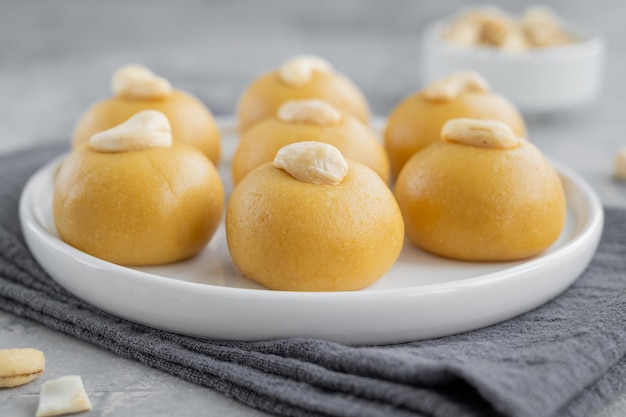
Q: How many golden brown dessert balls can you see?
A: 7